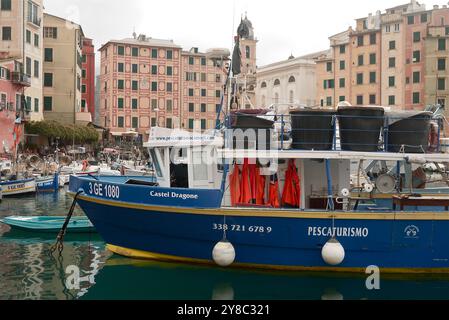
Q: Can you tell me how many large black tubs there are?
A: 4